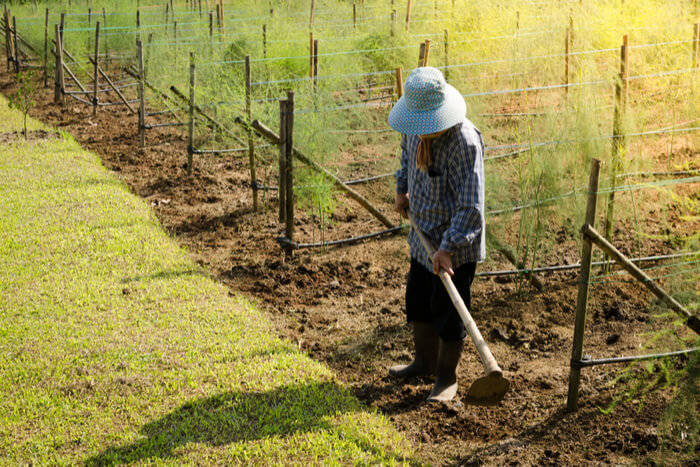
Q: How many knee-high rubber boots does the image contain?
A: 2